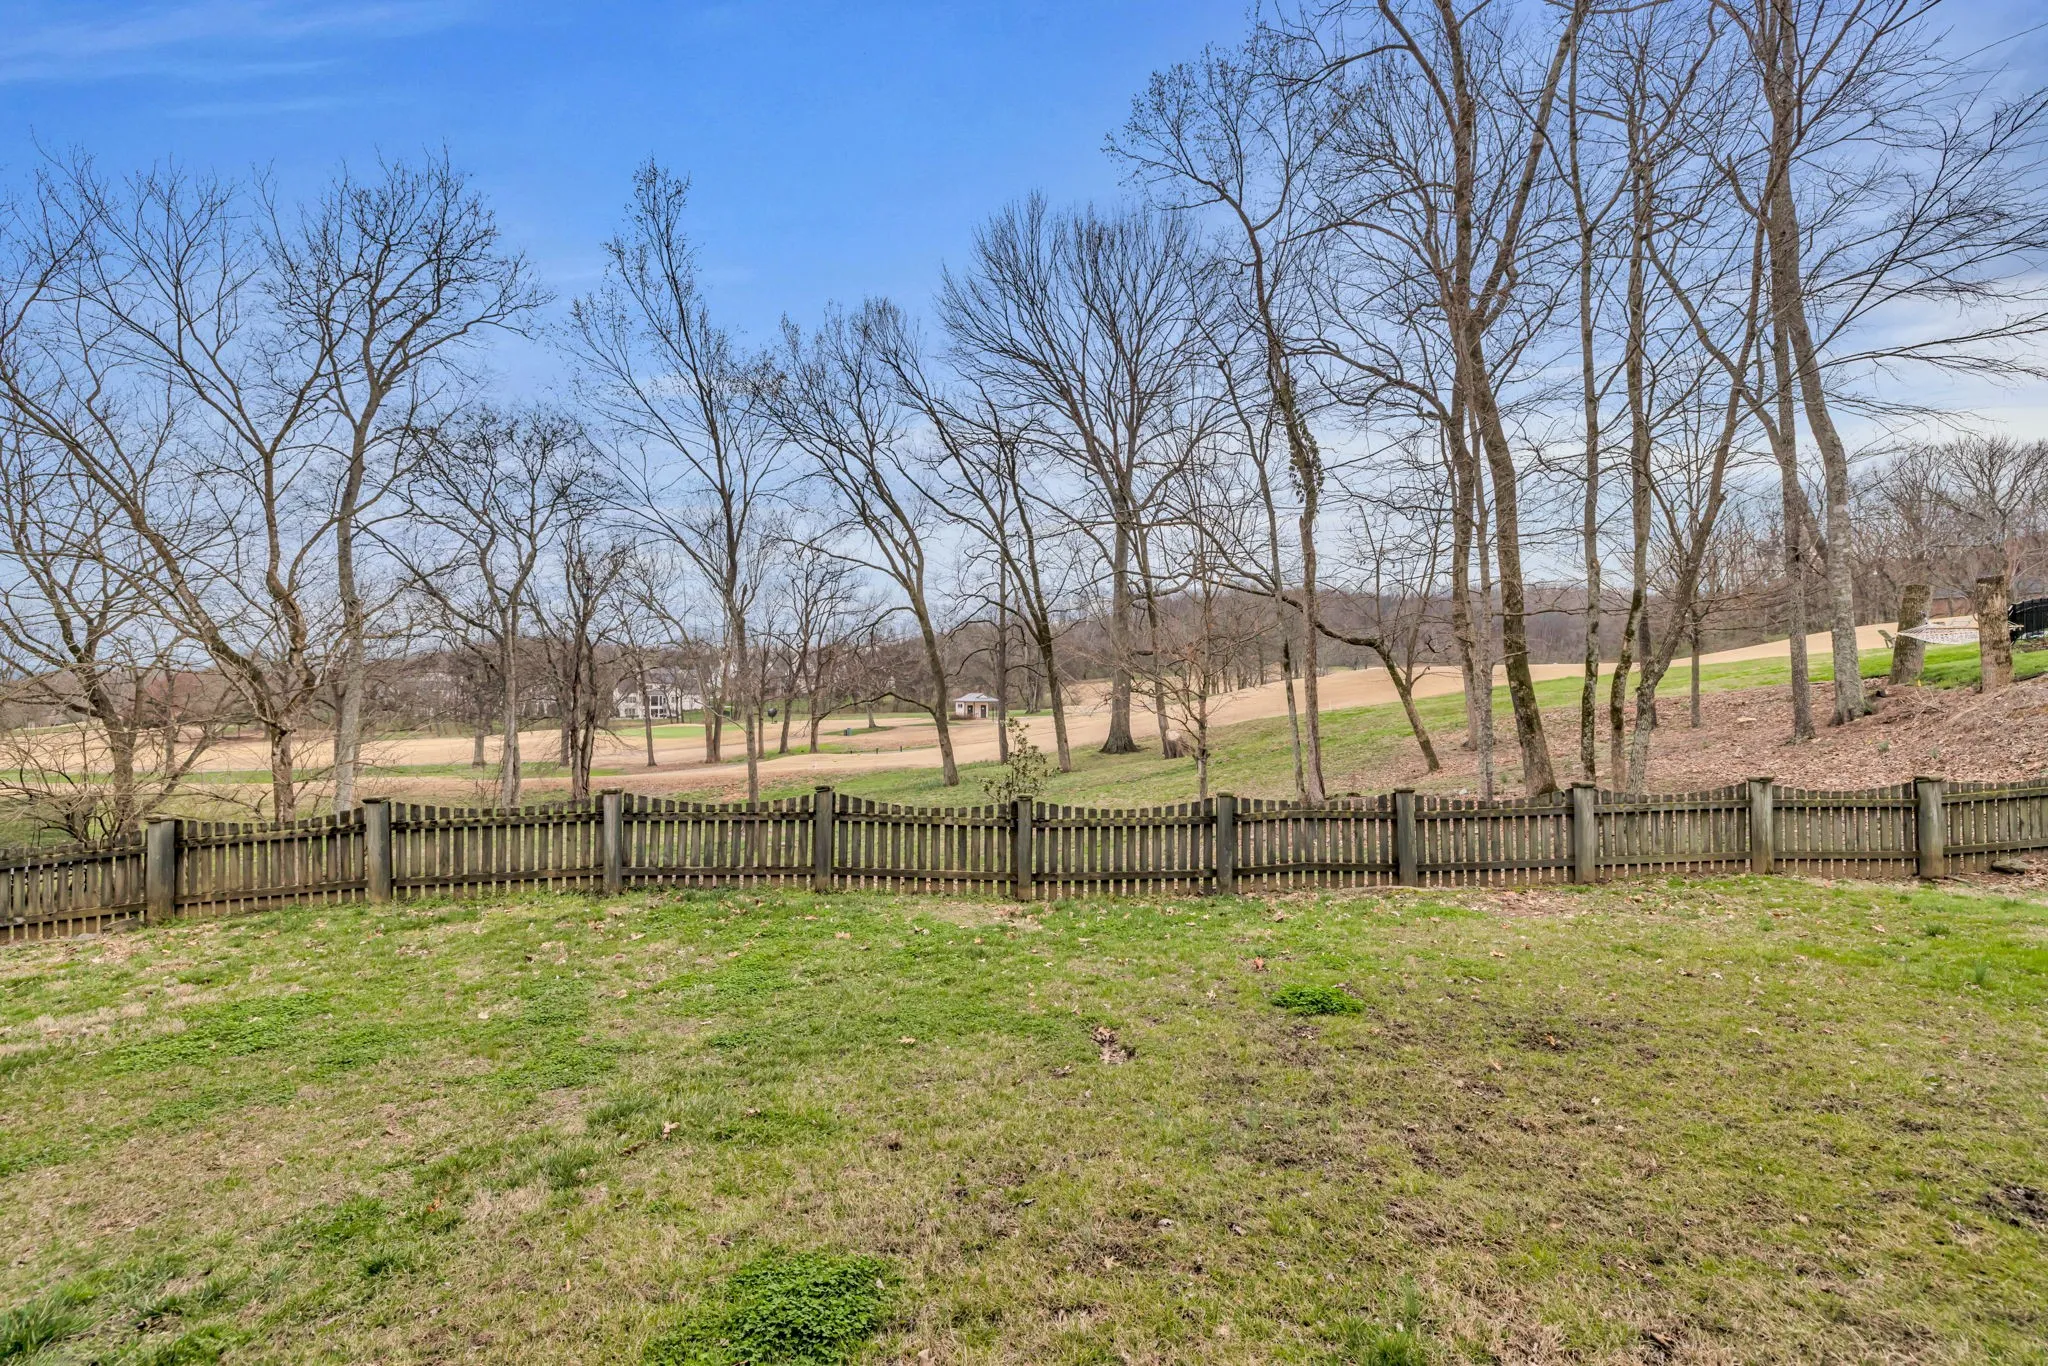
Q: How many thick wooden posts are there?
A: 10